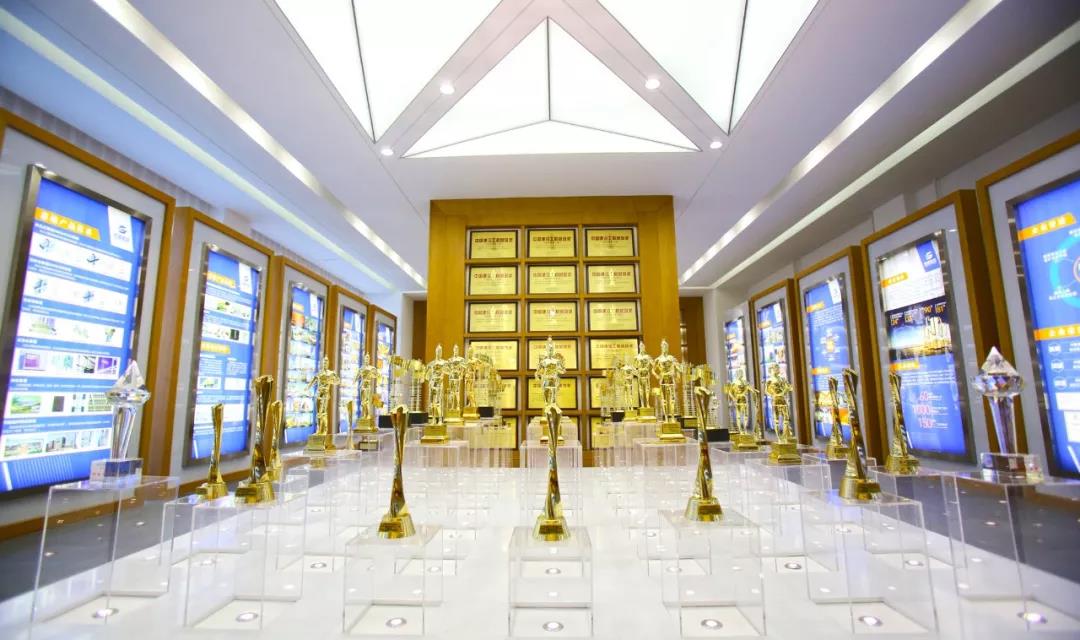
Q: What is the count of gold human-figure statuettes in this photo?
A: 11